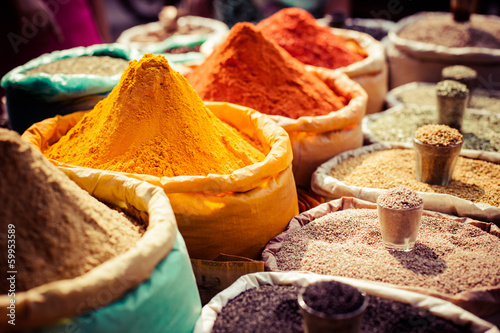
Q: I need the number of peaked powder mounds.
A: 4